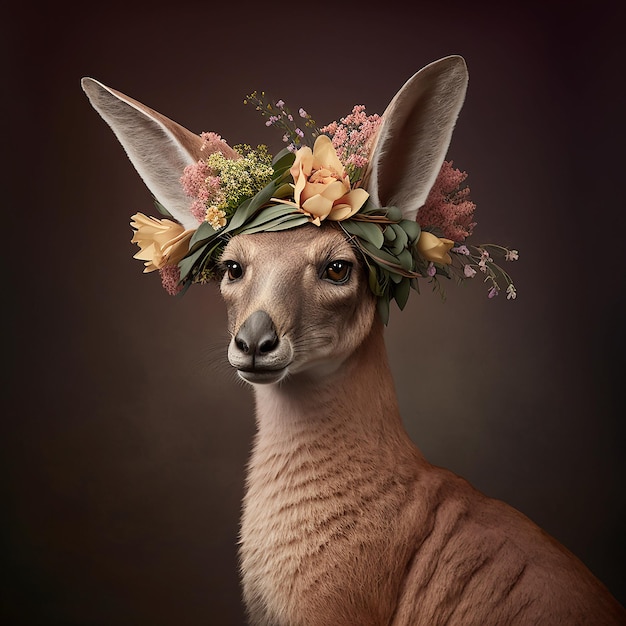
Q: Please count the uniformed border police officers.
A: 0